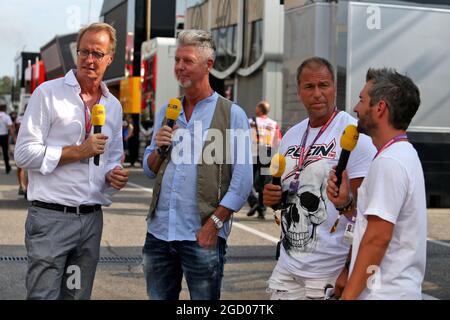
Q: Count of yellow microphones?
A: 4